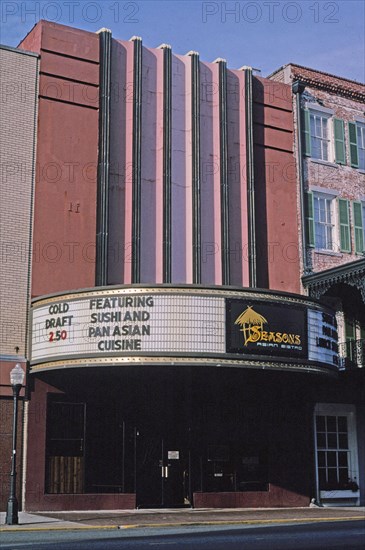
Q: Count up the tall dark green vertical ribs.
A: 6